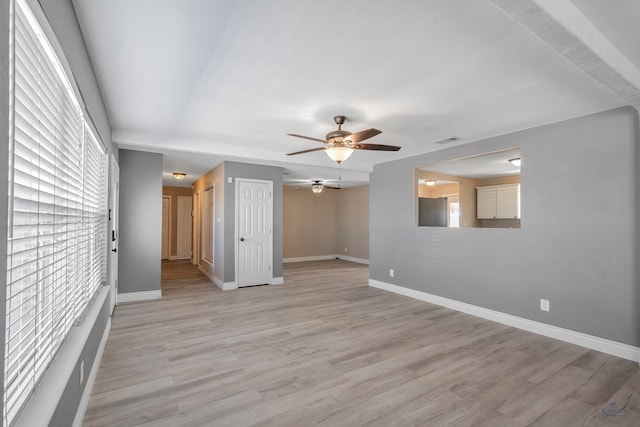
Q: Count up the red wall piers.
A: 0